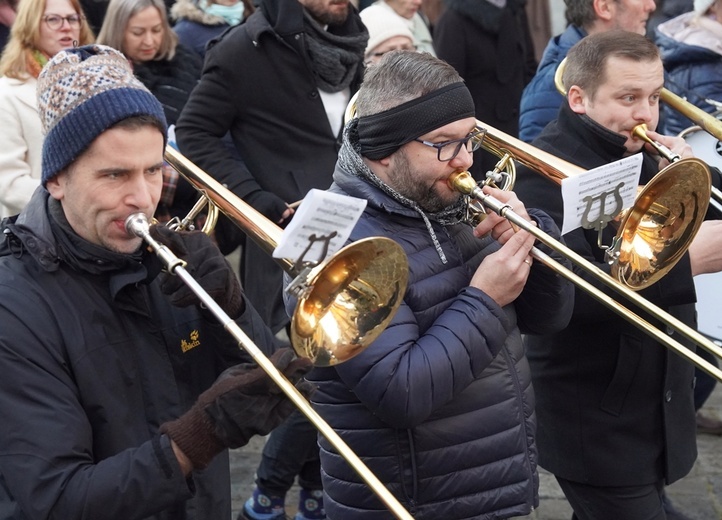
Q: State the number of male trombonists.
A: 3